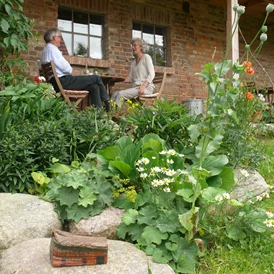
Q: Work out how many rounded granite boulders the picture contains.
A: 4